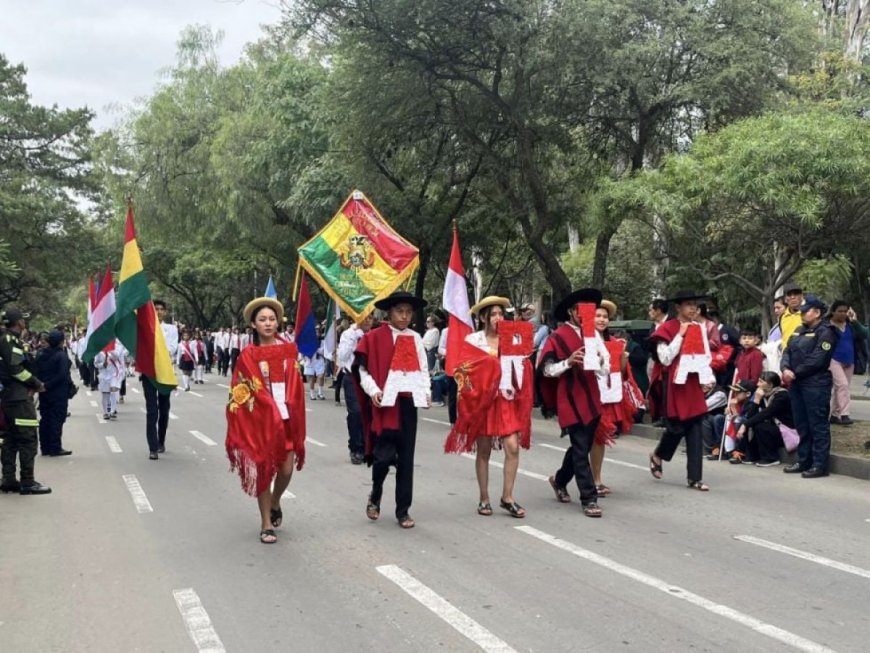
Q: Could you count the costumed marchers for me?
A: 6